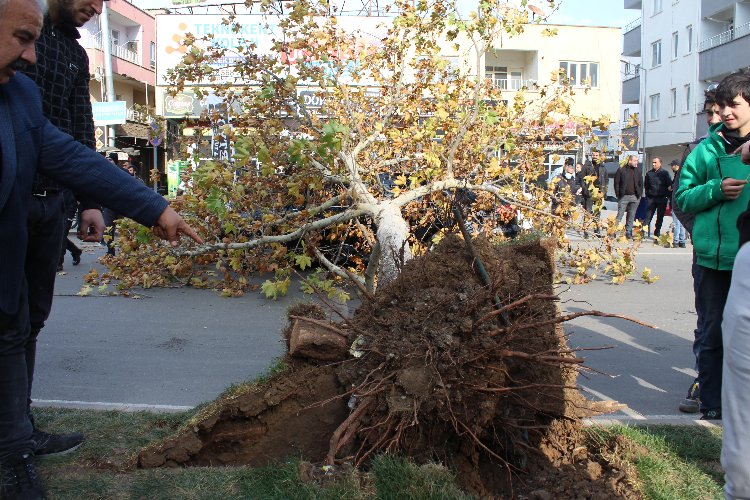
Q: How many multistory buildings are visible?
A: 3